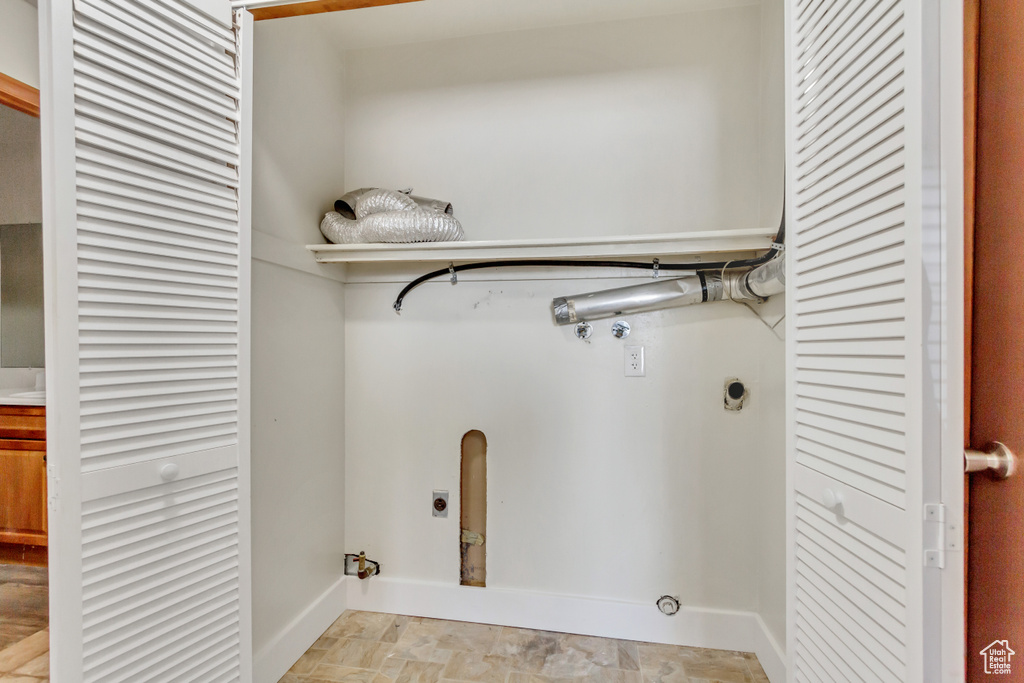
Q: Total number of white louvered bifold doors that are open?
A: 2